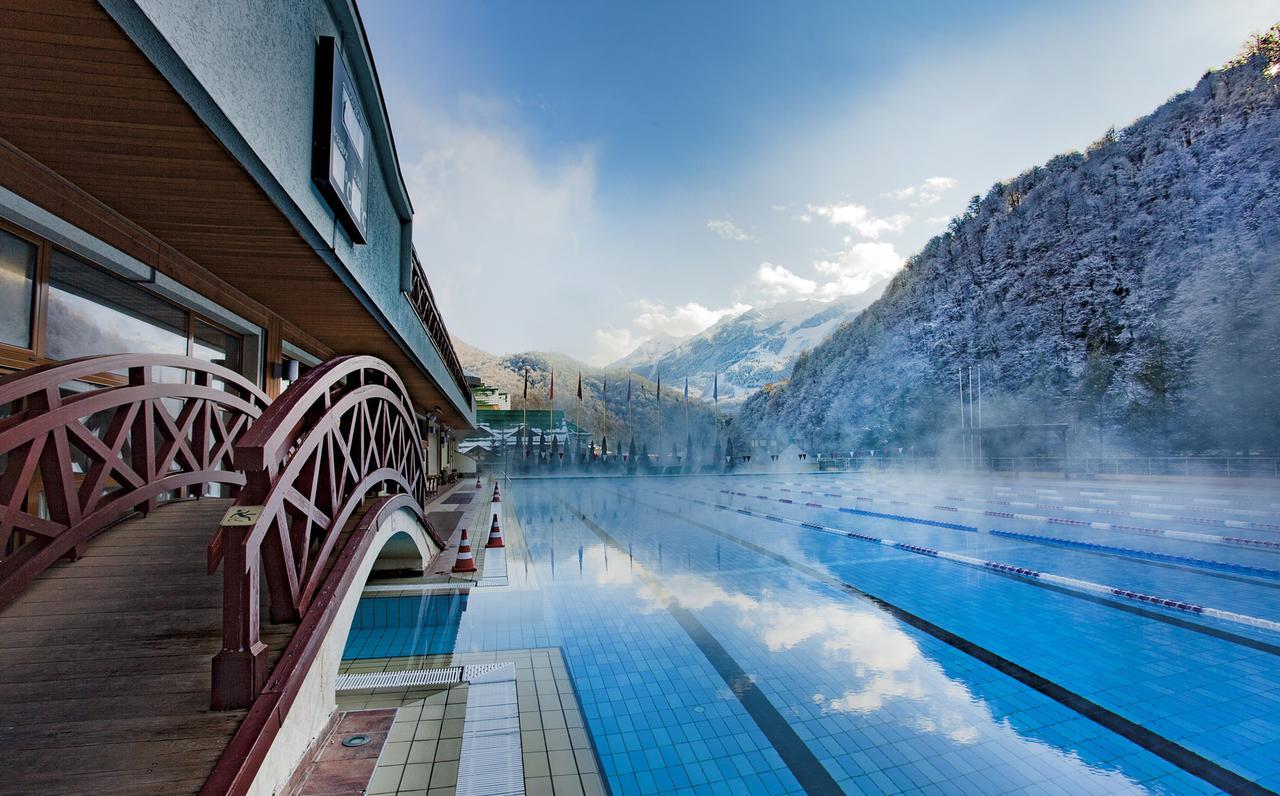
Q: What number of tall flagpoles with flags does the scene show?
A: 8